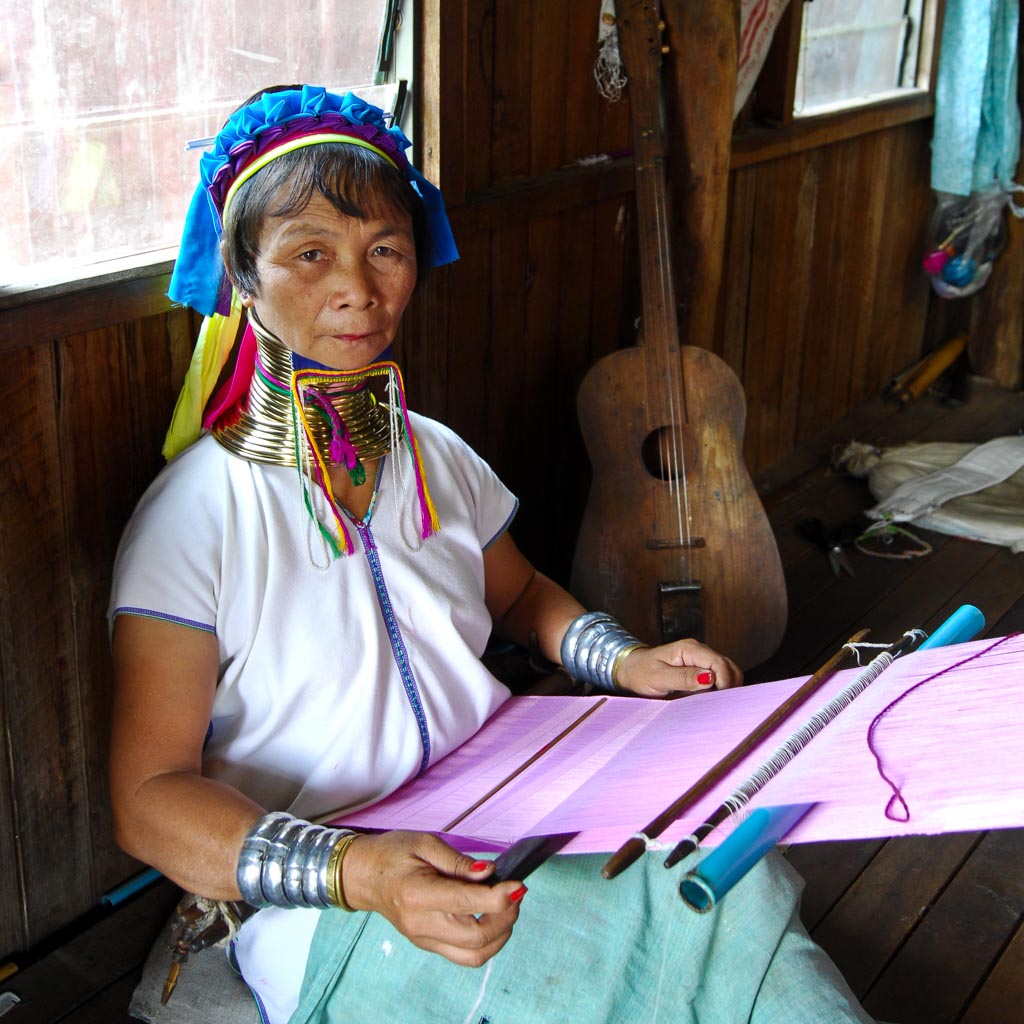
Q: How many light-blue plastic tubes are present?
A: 2